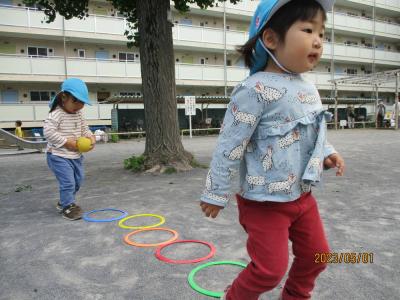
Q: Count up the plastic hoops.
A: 5